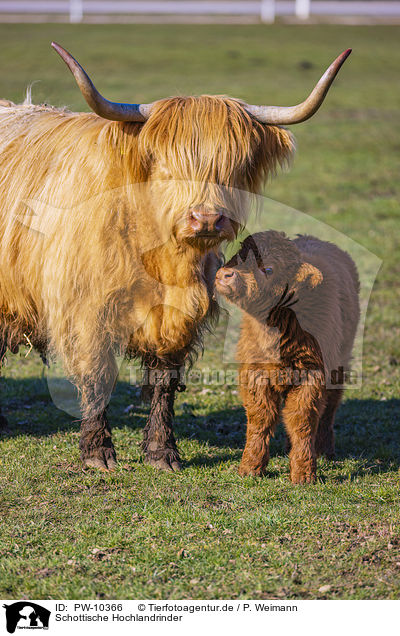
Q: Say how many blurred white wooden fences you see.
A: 1